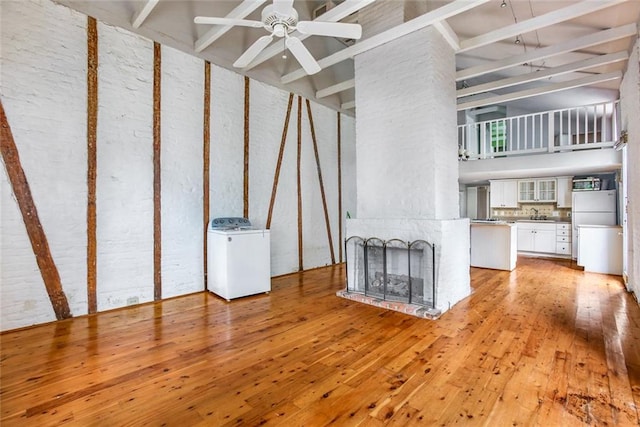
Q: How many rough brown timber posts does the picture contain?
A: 9